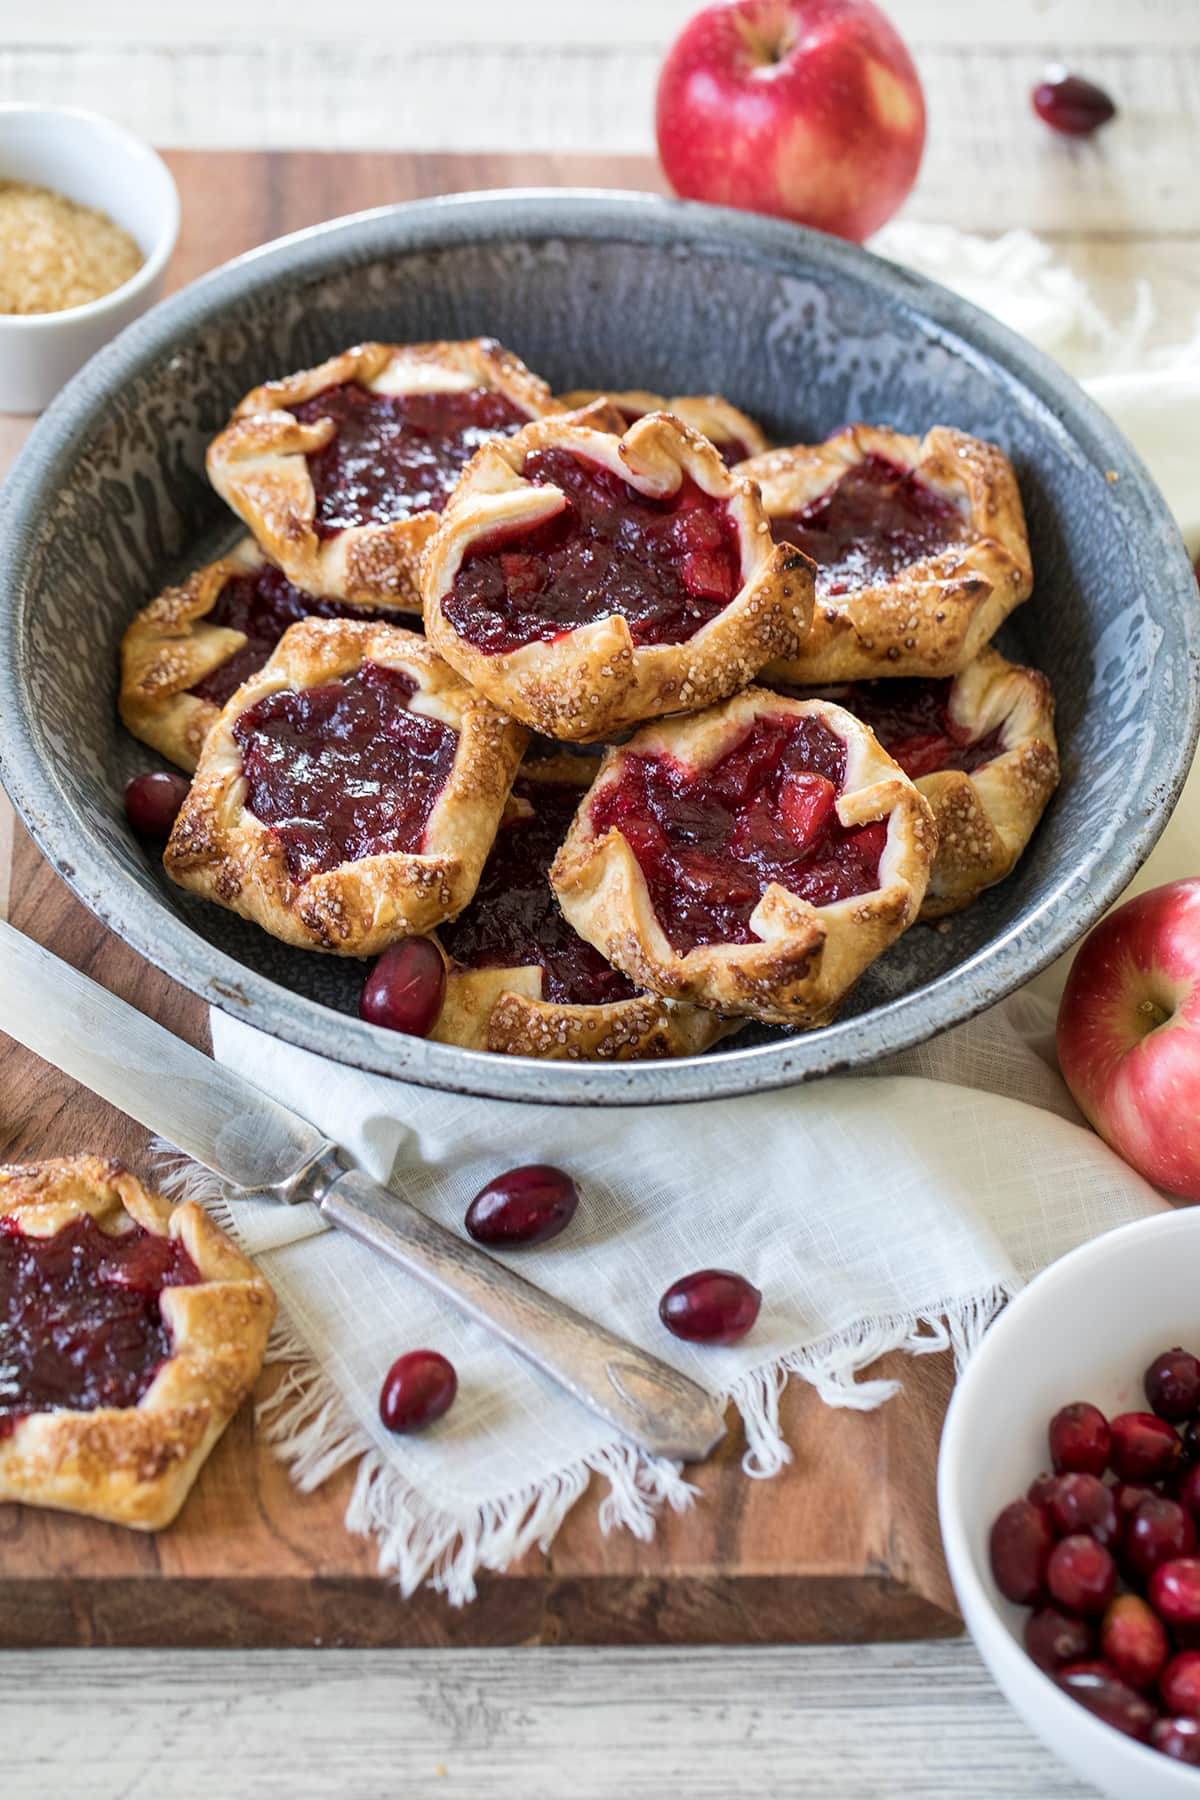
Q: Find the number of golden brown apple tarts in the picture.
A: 10